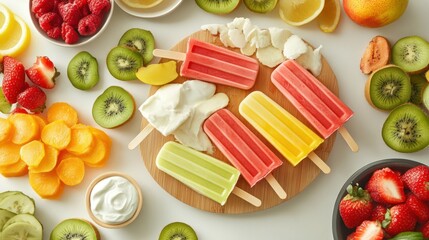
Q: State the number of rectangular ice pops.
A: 5